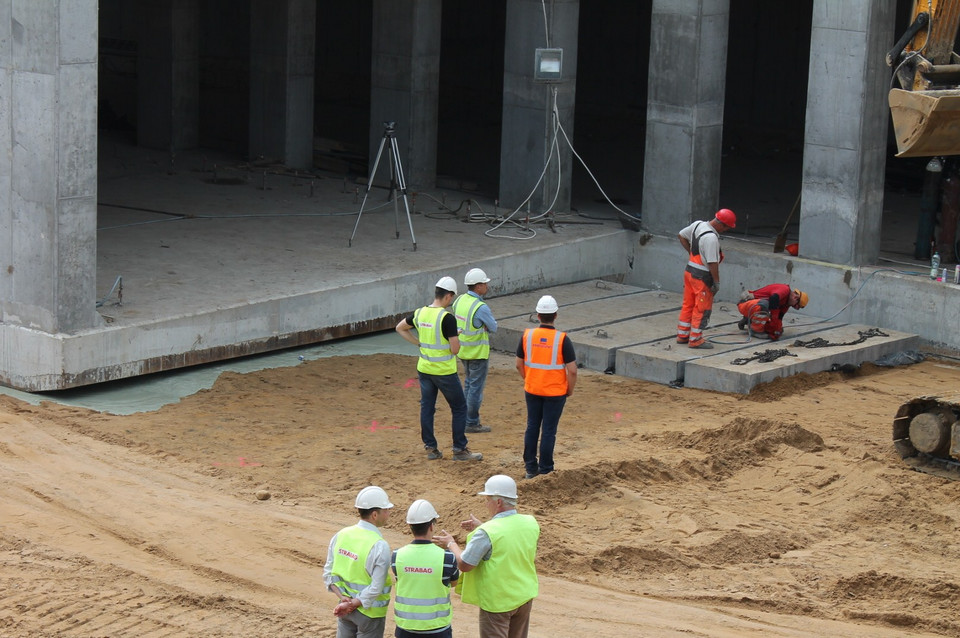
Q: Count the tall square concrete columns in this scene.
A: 7